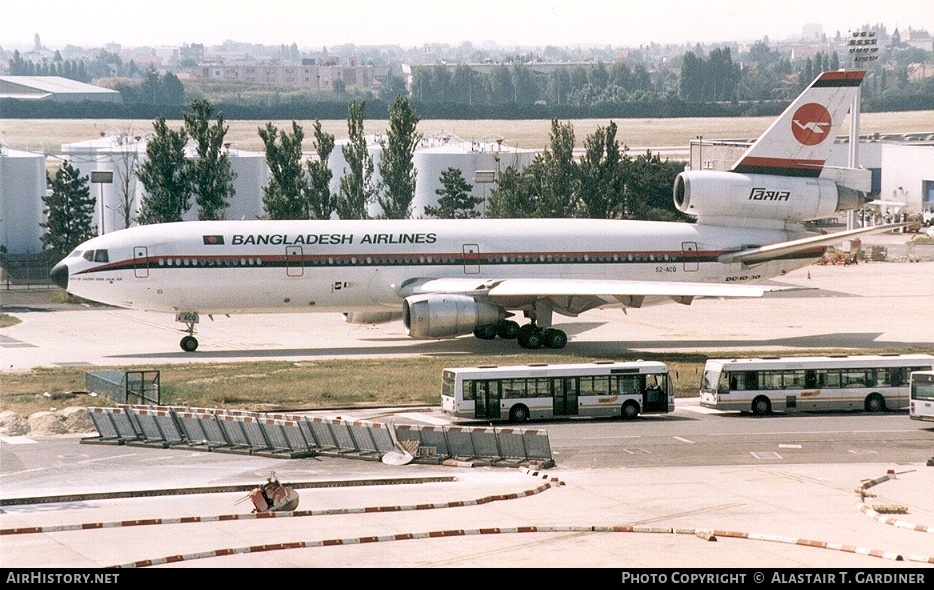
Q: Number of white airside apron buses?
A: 3